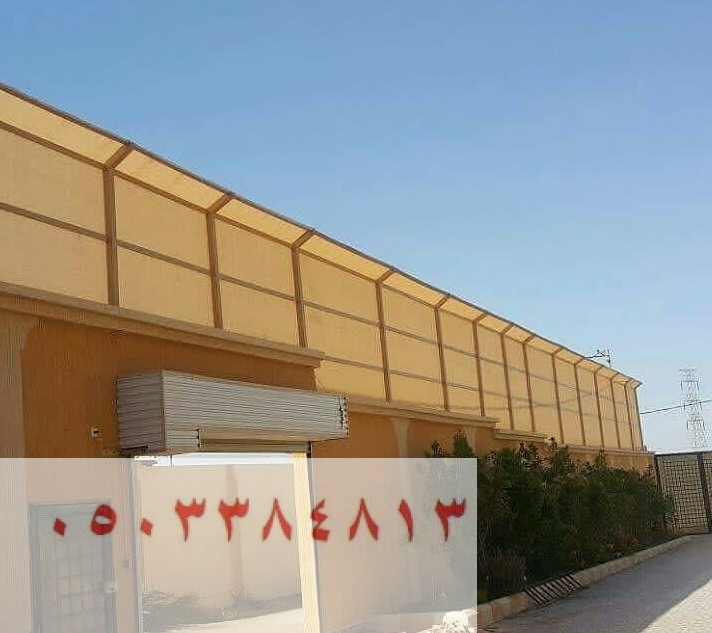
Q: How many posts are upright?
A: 14